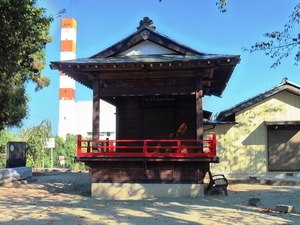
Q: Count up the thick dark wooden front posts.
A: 2